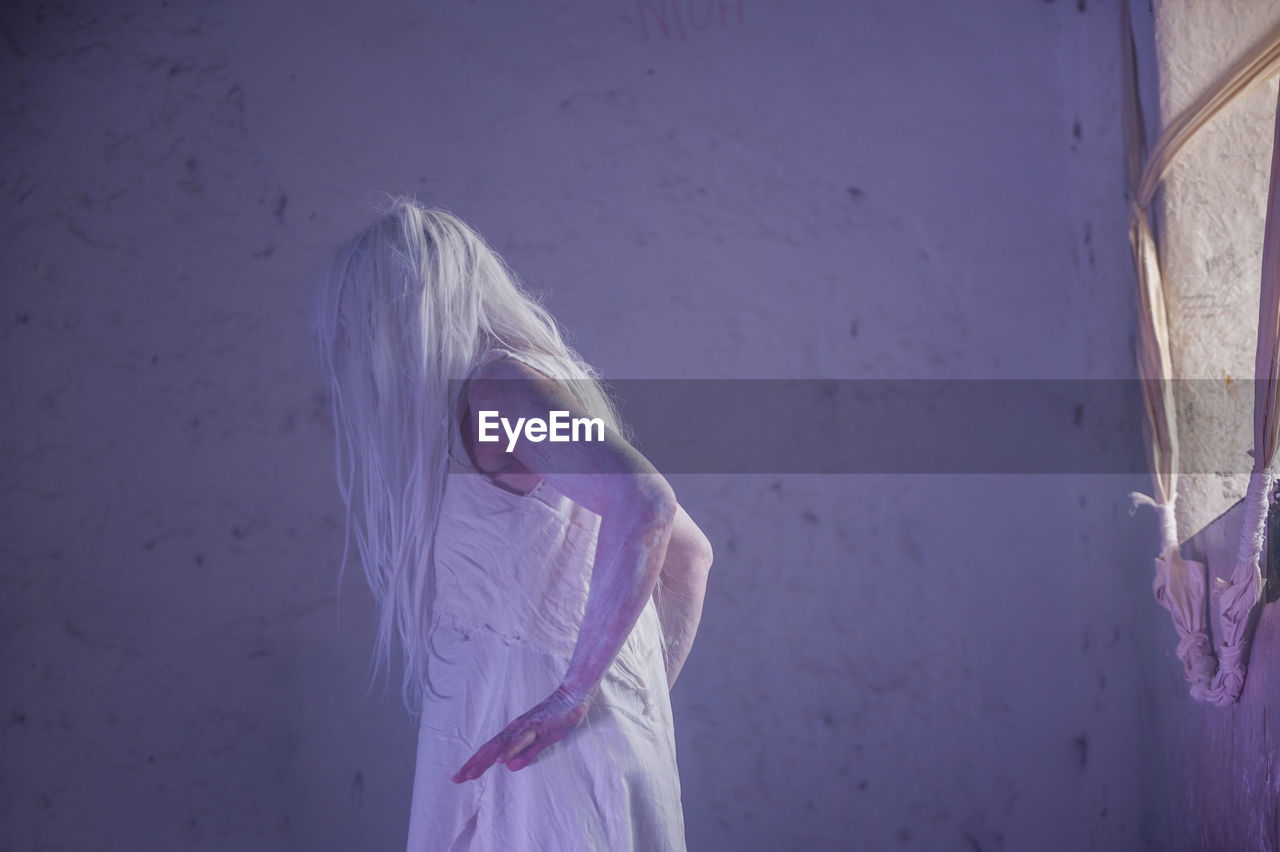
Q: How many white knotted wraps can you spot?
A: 2